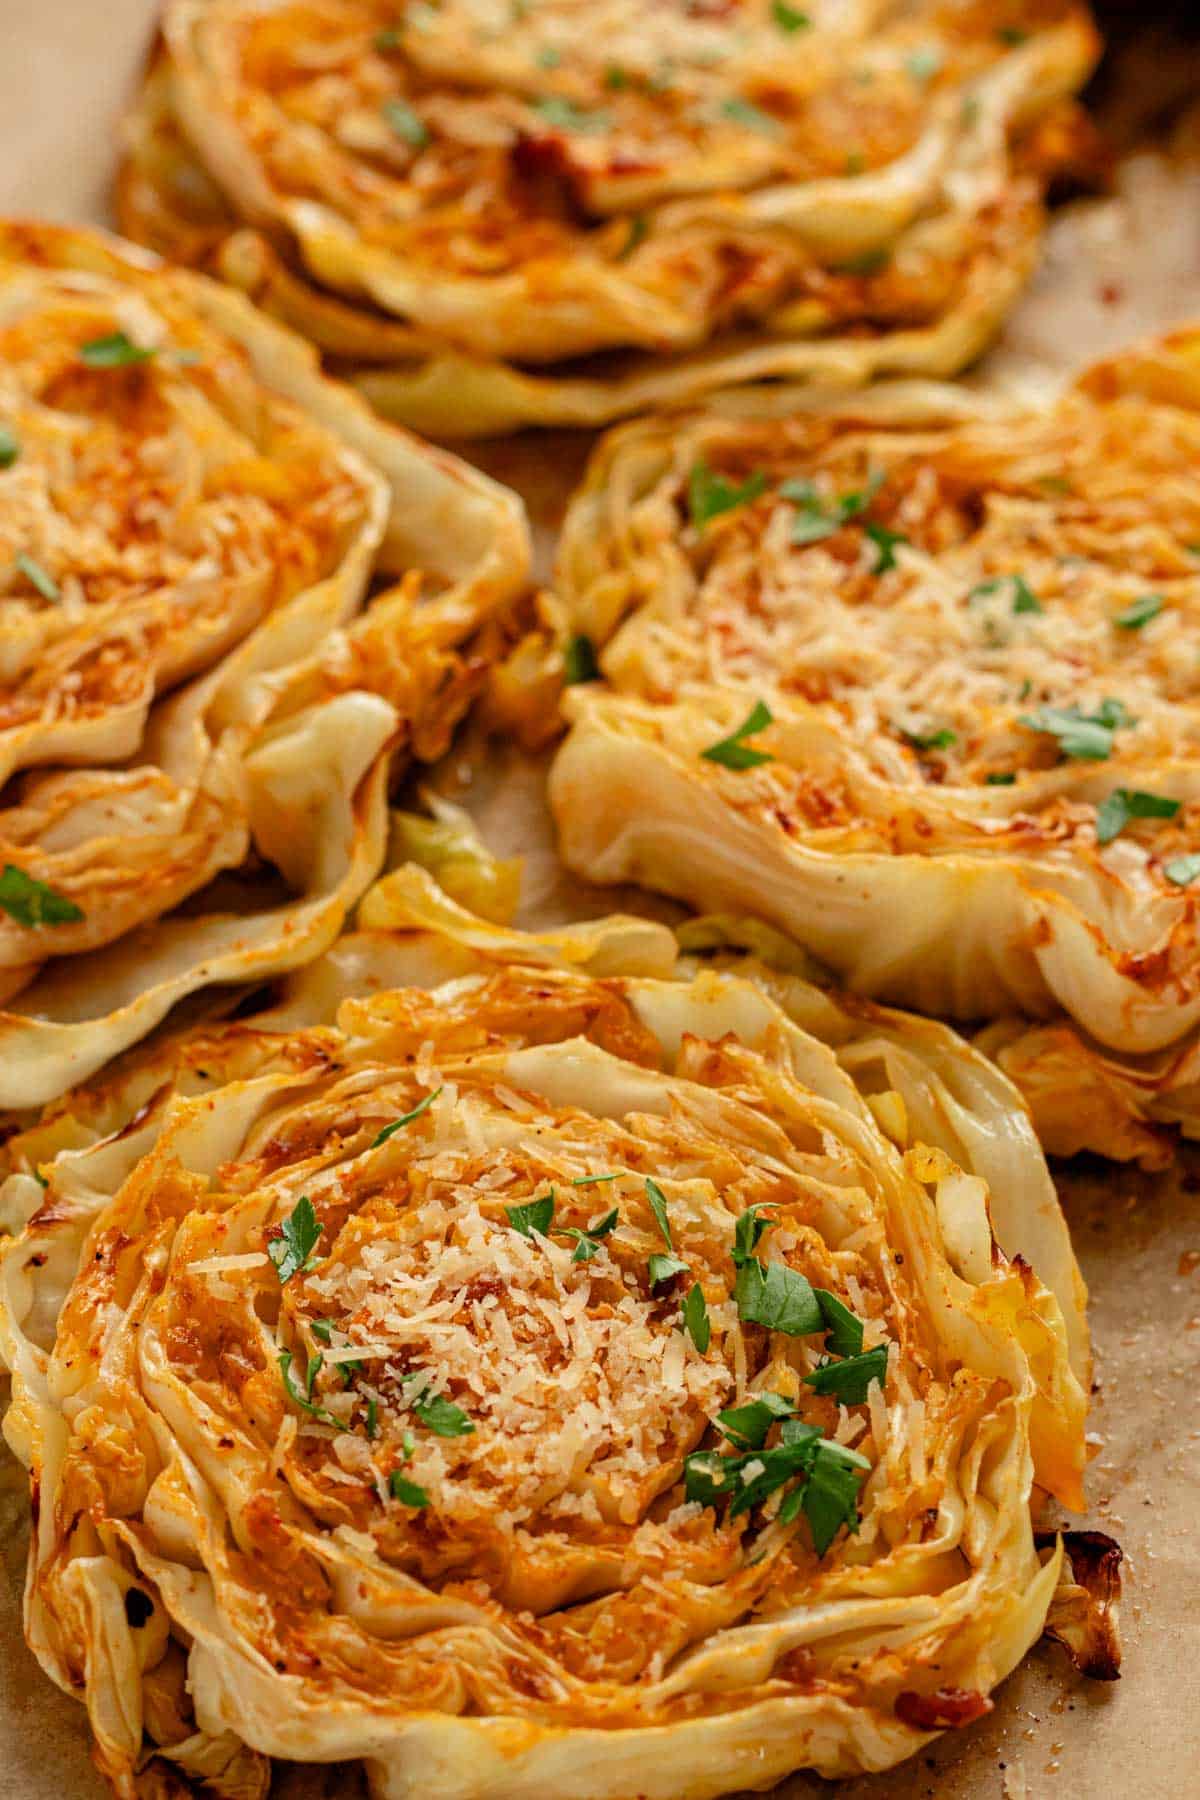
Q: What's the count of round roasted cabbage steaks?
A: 4